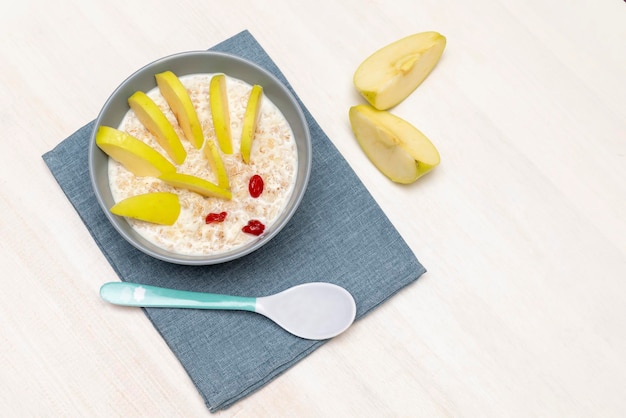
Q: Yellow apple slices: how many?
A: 10